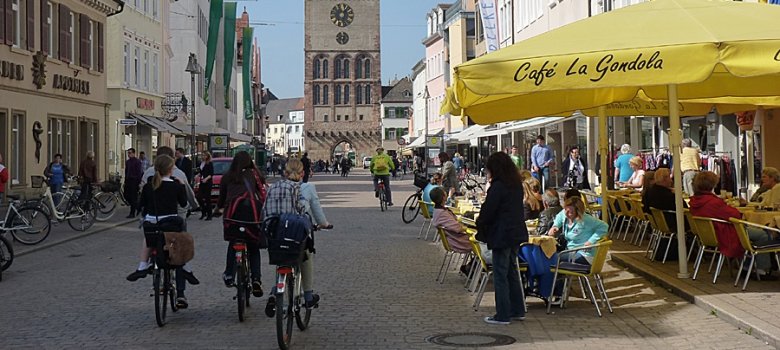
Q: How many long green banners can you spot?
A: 3